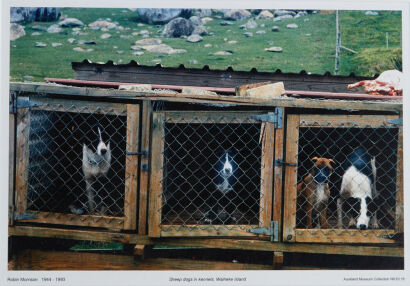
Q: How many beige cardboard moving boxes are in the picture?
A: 0